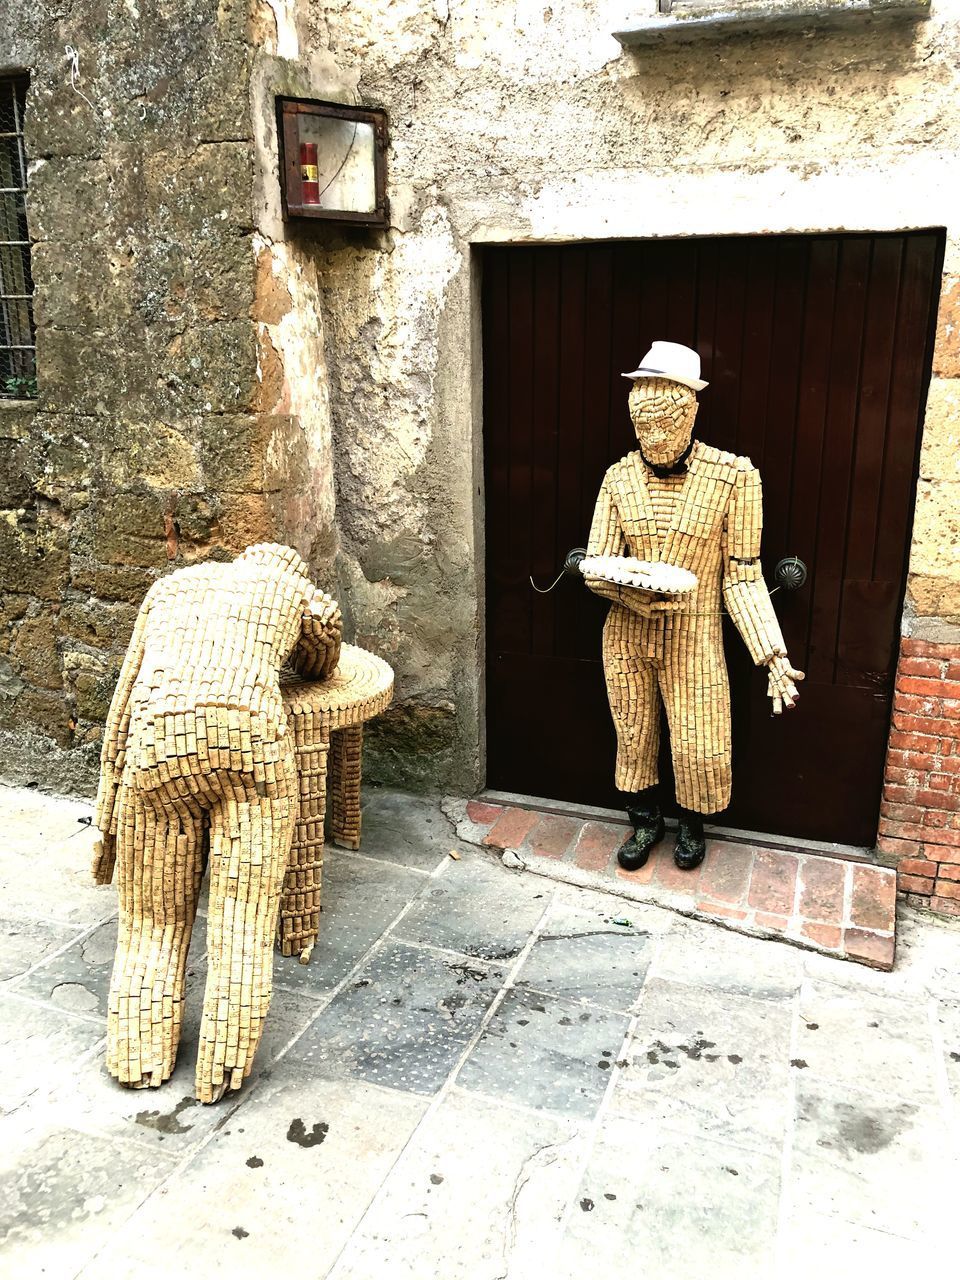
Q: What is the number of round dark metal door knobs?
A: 2